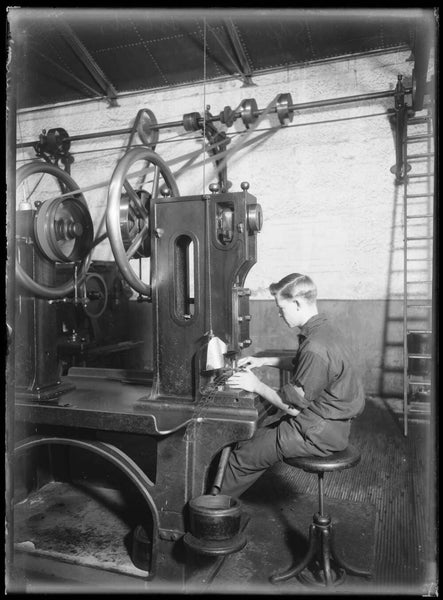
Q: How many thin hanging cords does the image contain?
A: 1